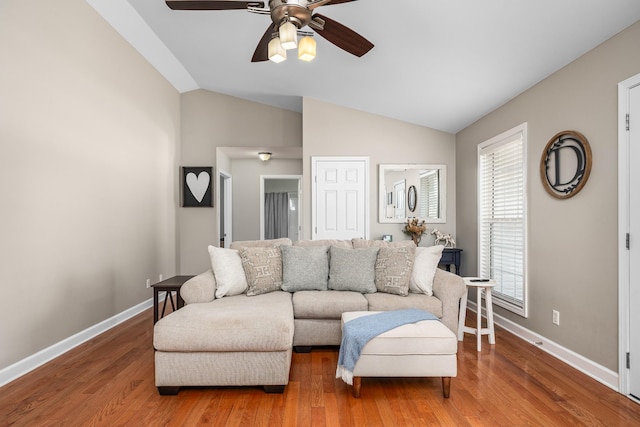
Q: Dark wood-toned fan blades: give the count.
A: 4